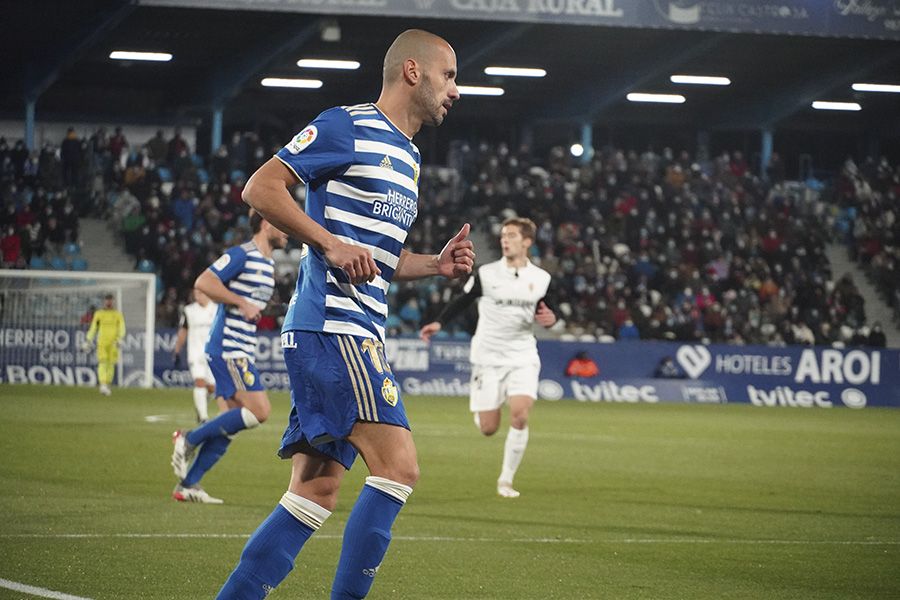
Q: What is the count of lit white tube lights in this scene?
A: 9